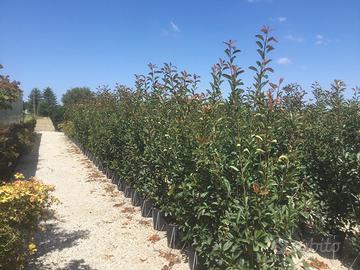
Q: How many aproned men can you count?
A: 0